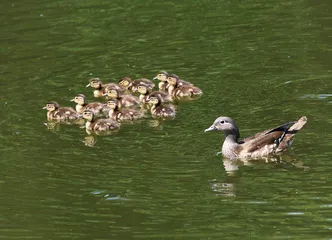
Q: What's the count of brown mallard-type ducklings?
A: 11